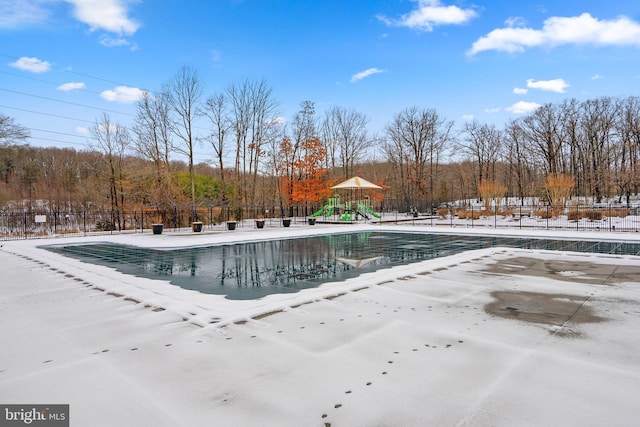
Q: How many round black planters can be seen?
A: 6